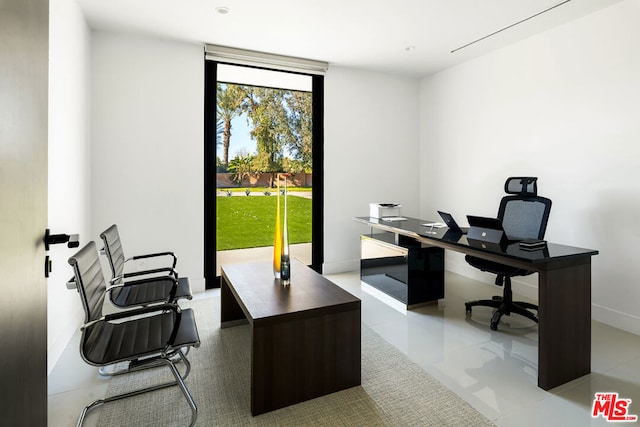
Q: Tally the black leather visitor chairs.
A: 2